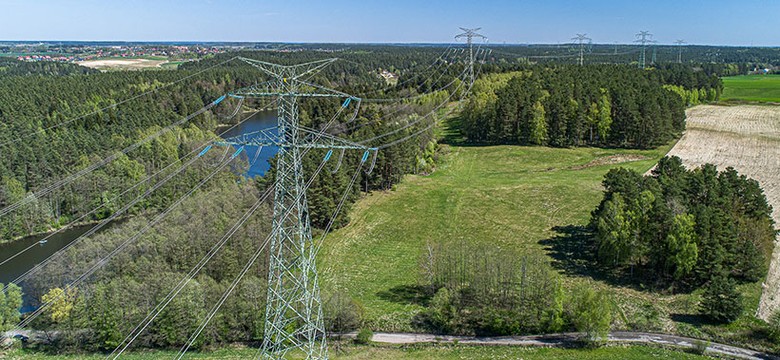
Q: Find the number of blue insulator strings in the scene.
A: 6